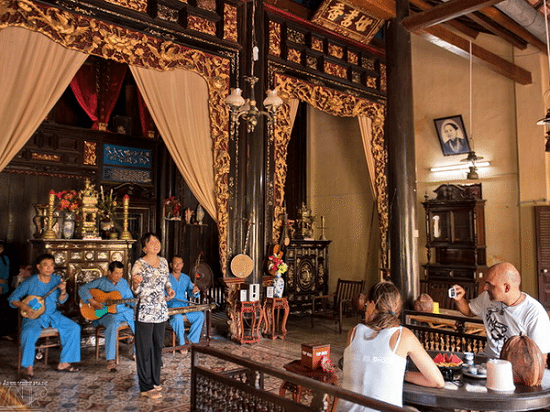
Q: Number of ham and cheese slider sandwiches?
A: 0